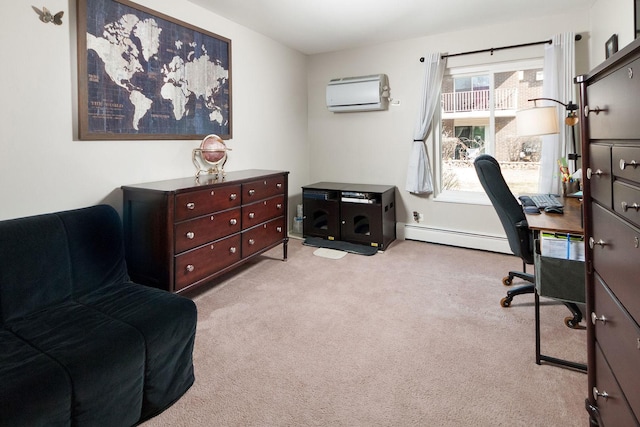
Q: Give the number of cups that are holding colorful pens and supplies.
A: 1